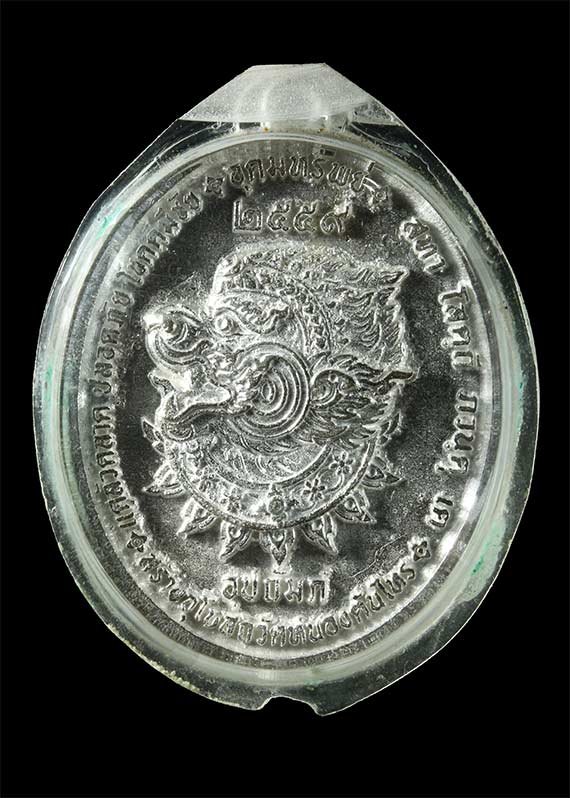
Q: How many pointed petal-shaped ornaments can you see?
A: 9